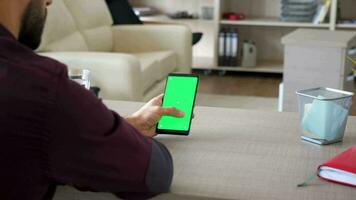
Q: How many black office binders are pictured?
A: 3